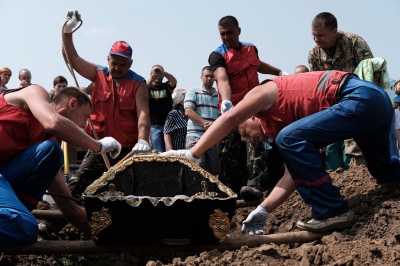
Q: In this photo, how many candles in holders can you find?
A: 0